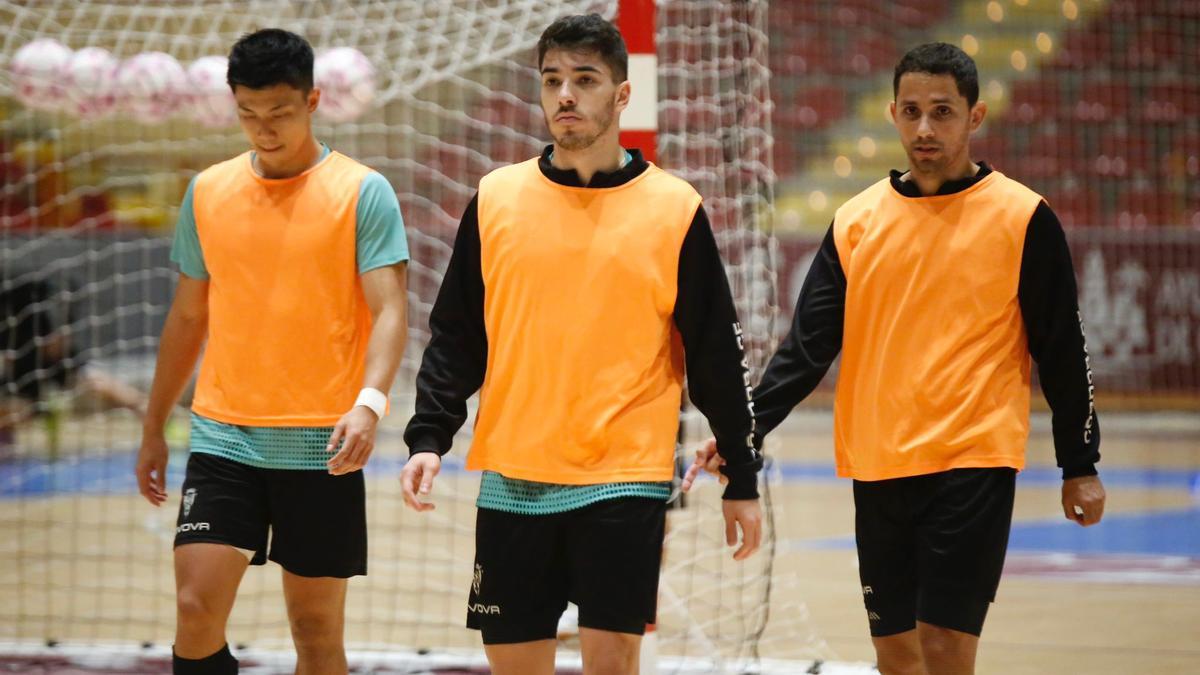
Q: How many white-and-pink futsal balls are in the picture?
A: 5